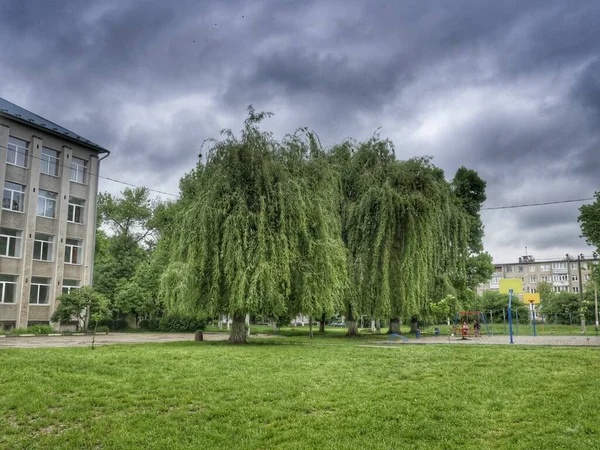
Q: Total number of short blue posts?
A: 2